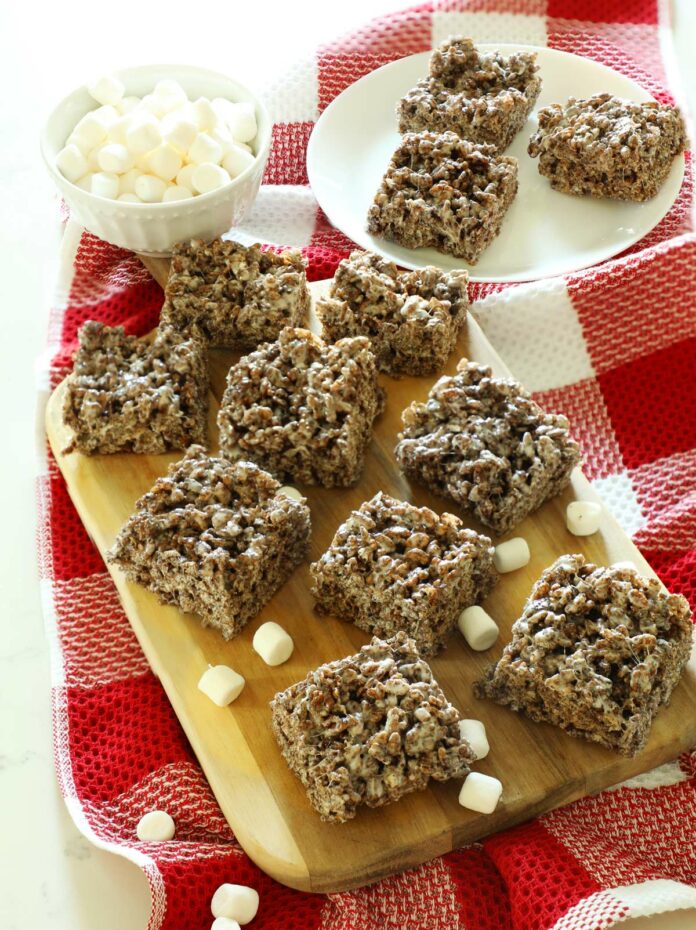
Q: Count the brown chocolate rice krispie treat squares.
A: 12